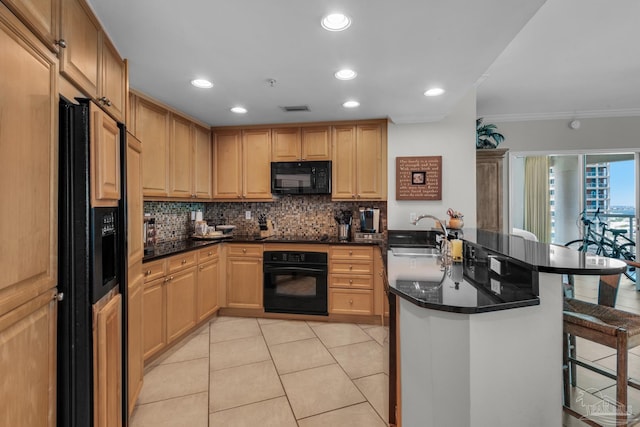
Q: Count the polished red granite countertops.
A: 0